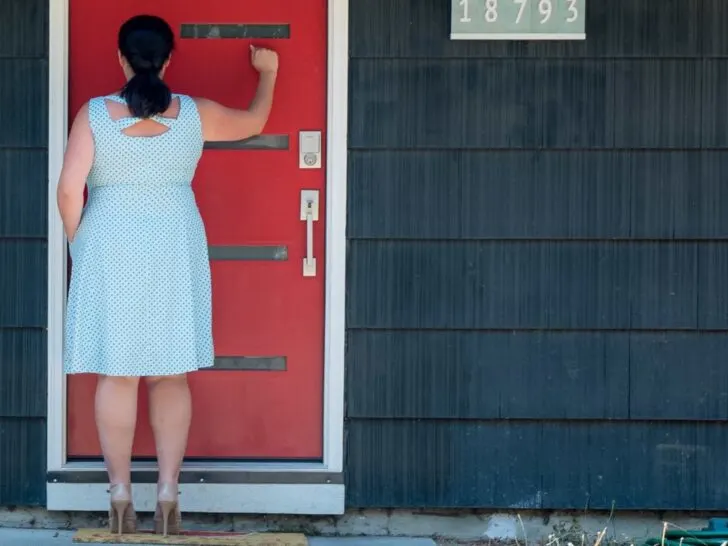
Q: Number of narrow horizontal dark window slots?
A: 4